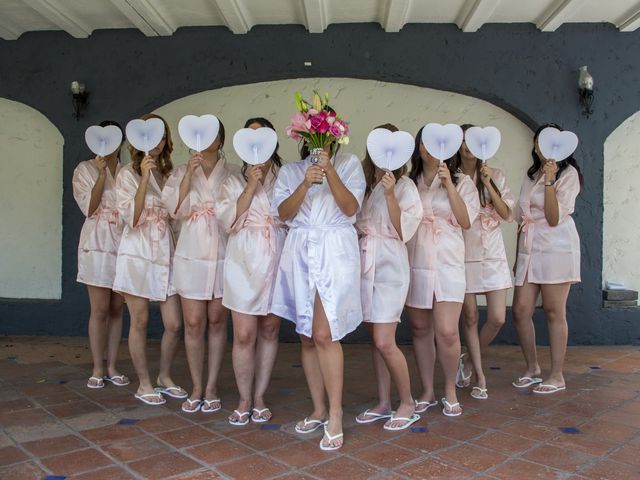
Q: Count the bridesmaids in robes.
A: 8